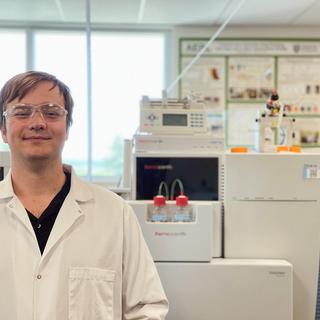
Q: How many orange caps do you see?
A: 3